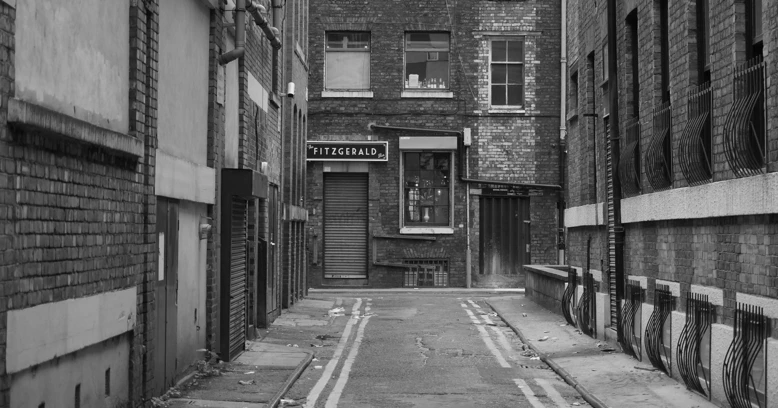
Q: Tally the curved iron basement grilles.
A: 6